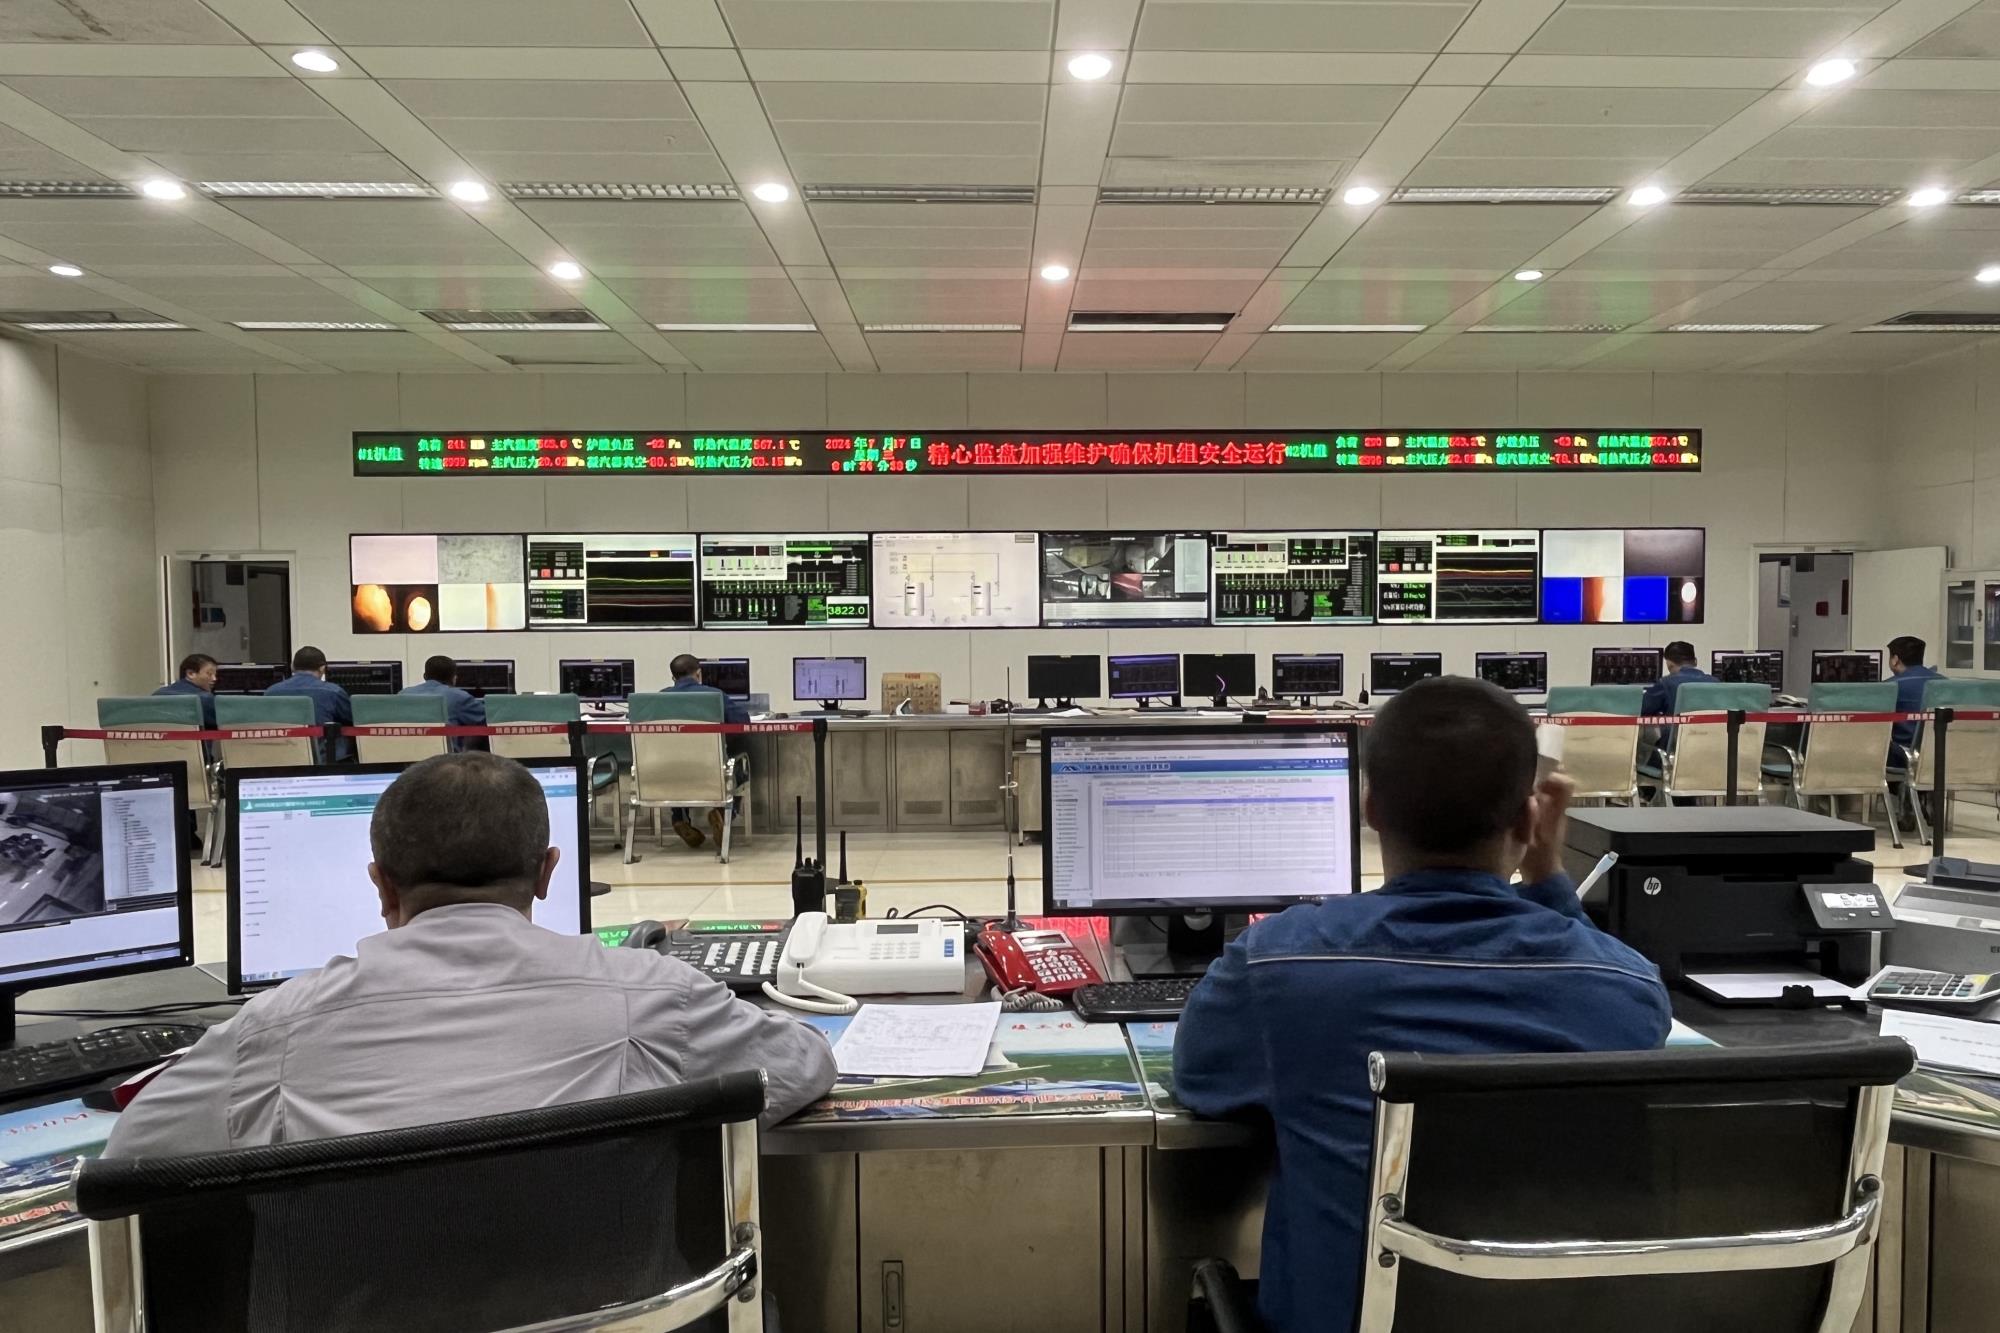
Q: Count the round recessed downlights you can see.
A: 14